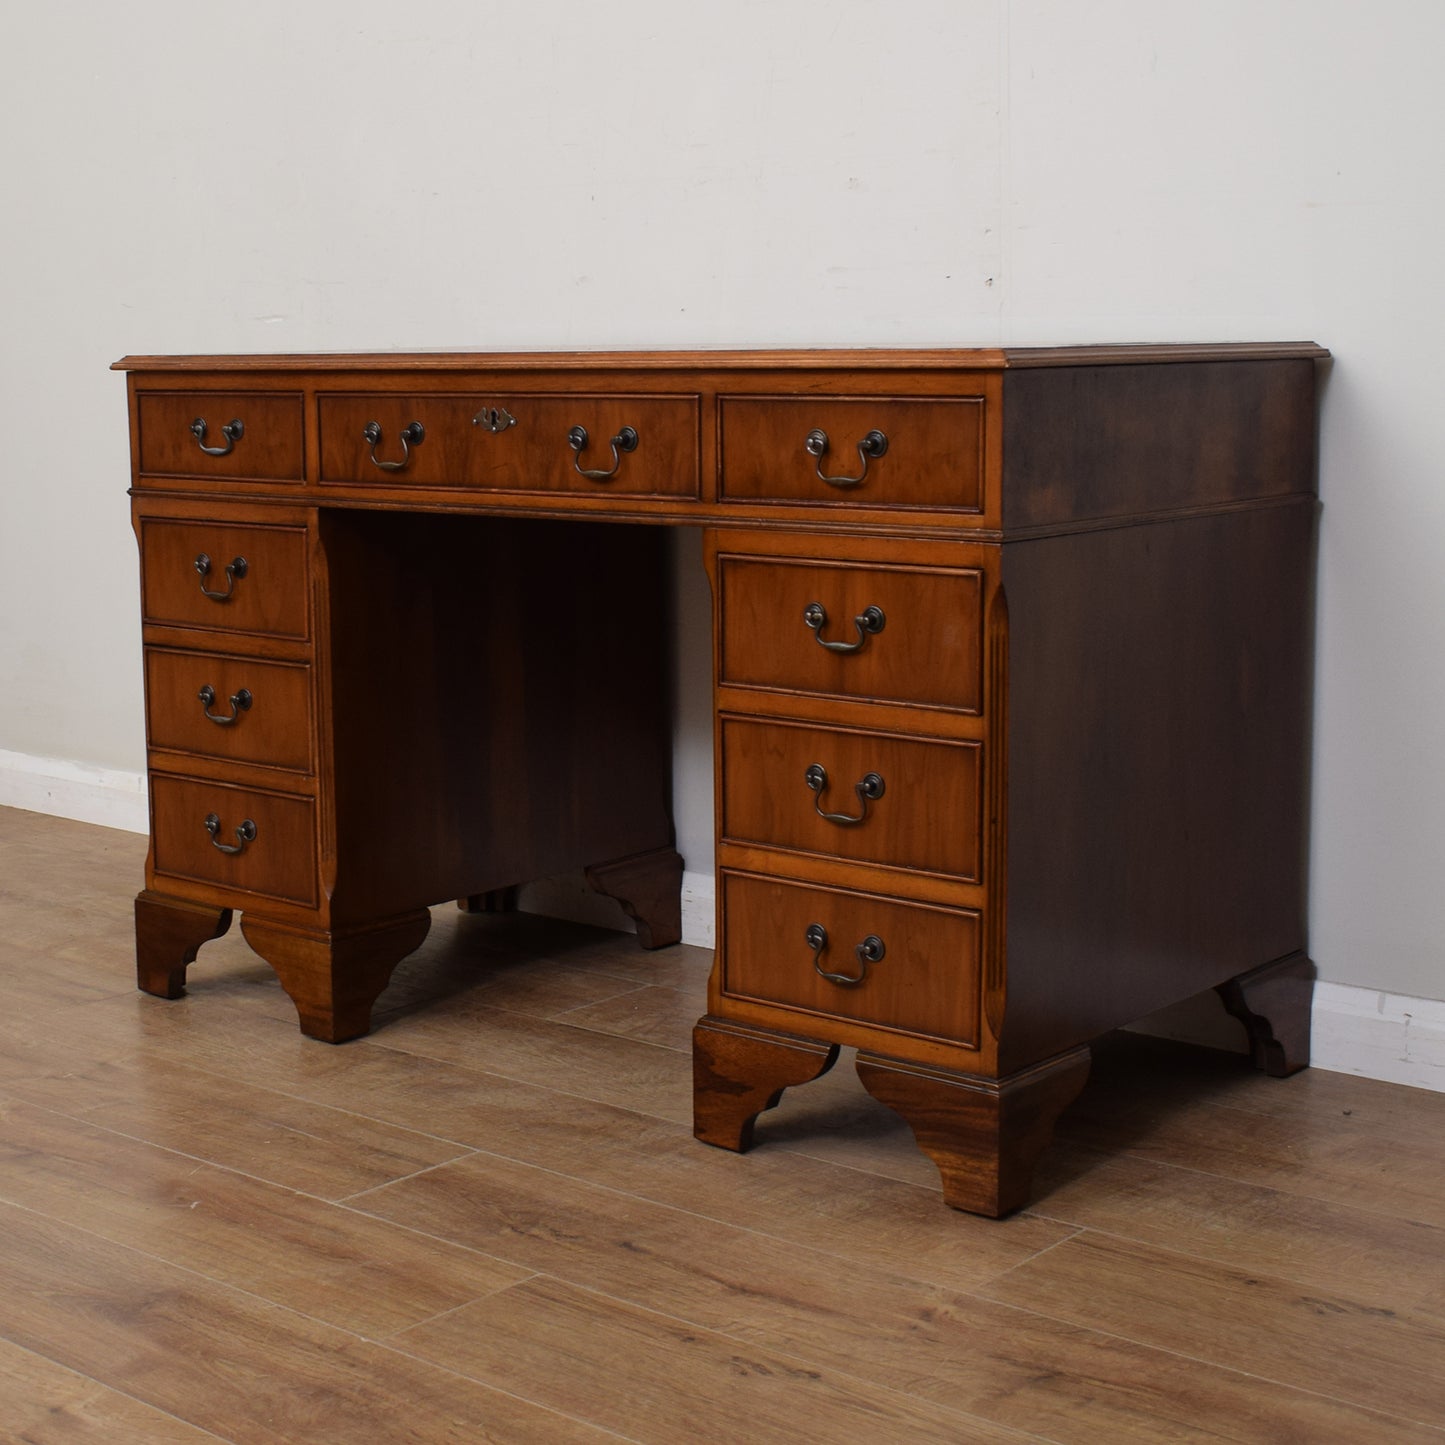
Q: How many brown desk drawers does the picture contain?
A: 9